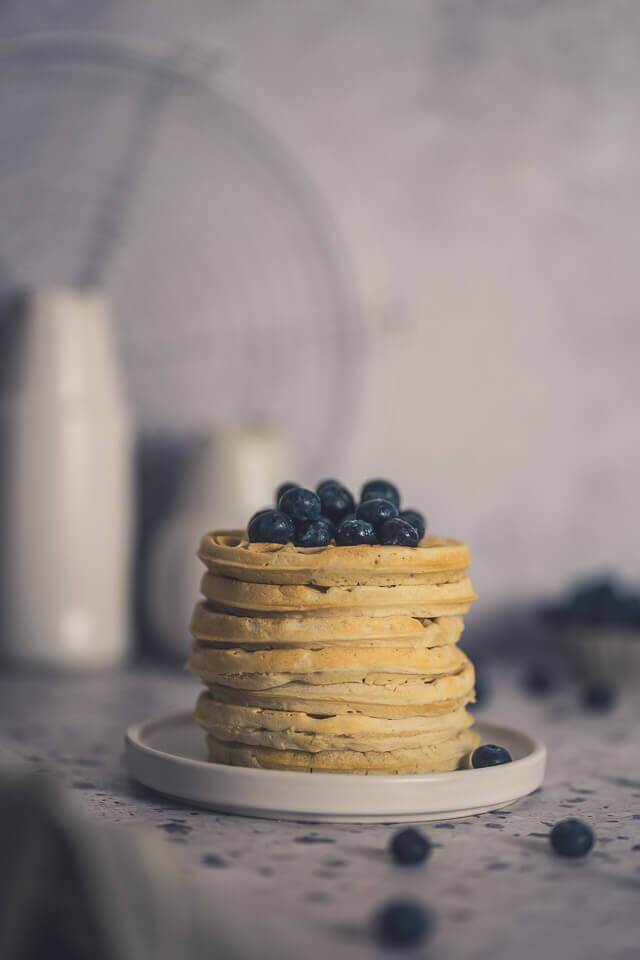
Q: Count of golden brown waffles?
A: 7